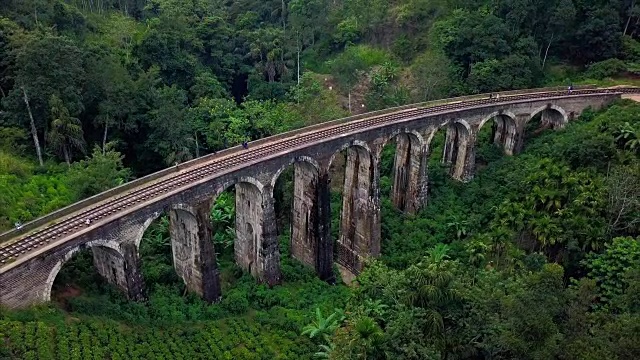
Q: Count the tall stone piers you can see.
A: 8